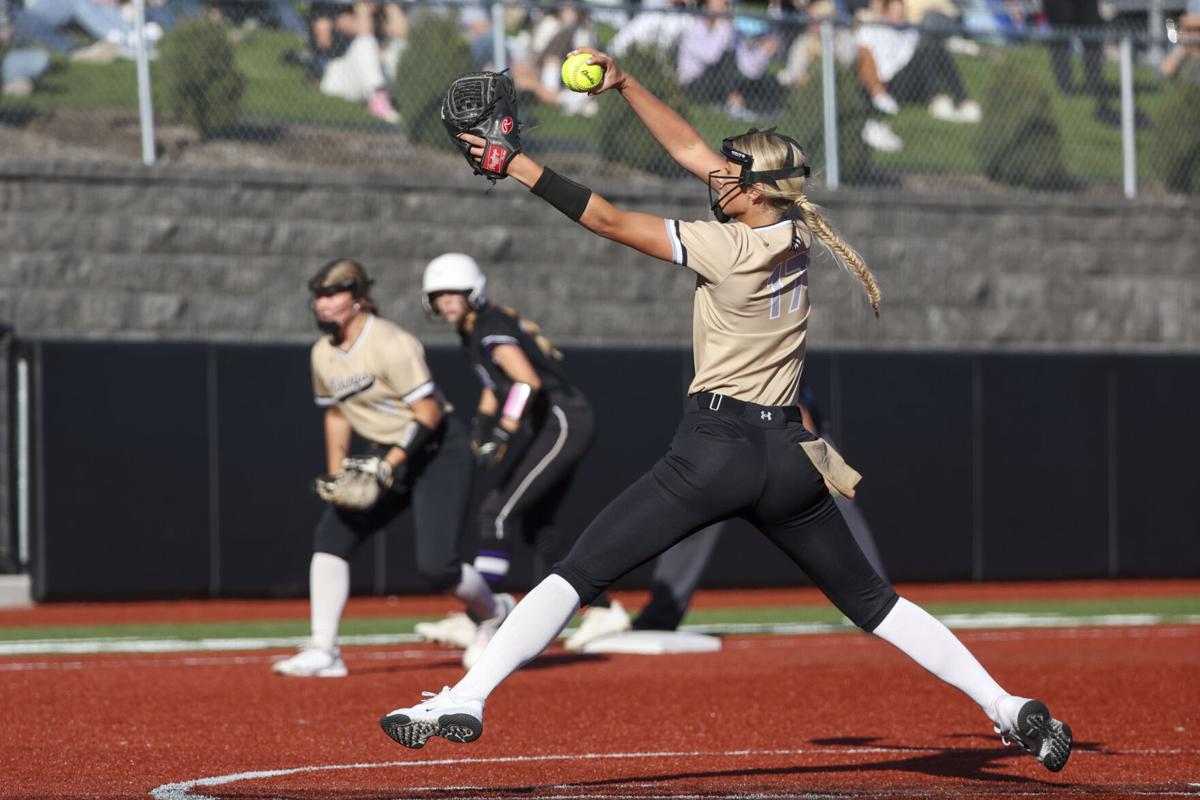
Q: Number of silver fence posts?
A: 4